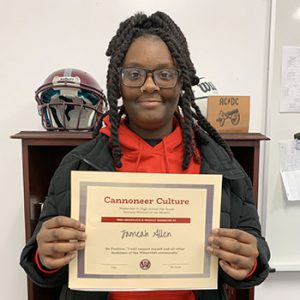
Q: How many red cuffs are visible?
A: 2